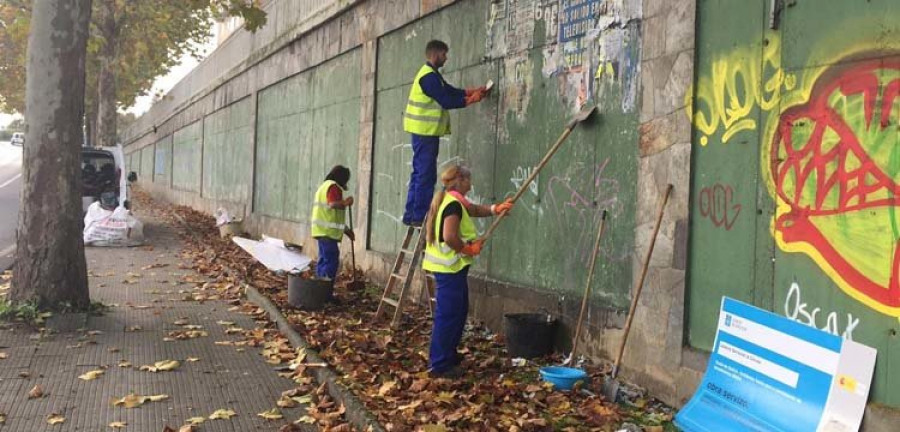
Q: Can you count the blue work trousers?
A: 3